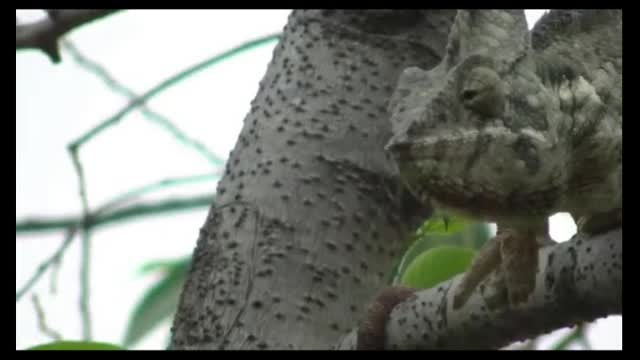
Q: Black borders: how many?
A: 4